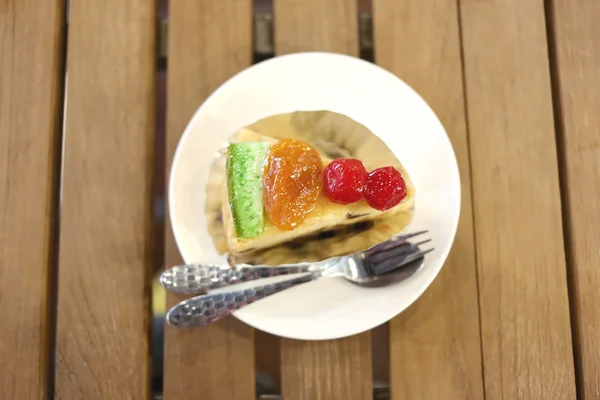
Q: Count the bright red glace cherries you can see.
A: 2